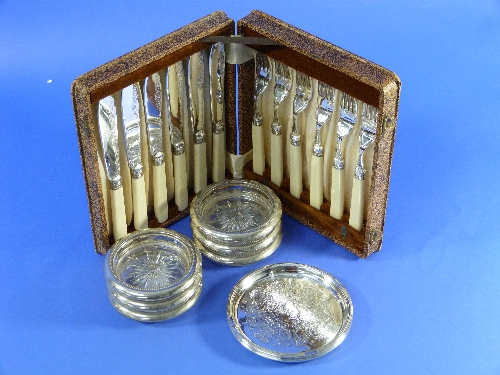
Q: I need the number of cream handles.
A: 12